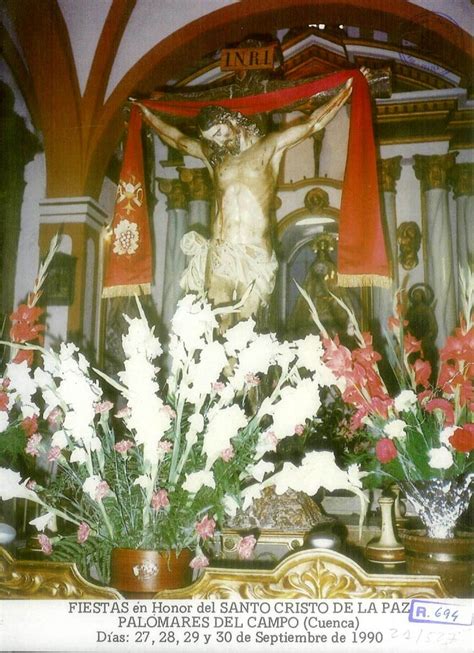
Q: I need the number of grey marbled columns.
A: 5